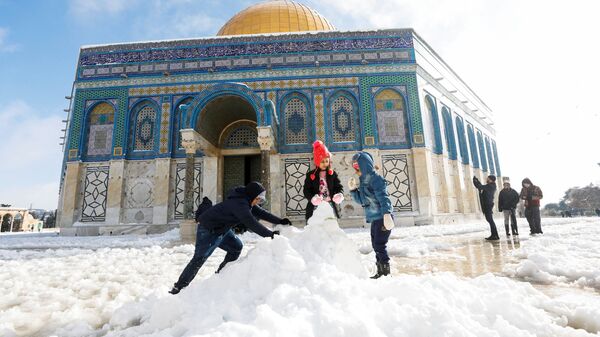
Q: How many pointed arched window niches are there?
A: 13